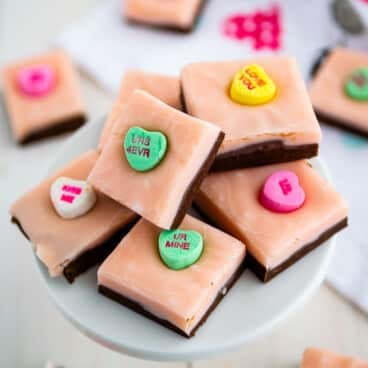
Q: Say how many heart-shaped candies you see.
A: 7